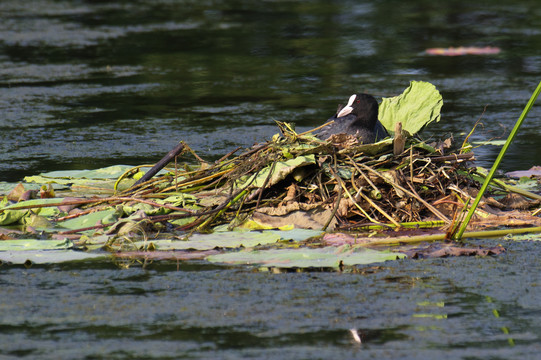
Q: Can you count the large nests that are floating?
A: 1